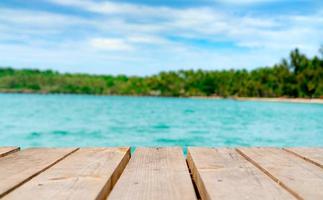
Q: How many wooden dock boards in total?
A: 7